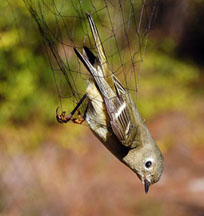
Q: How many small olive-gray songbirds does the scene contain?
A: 1